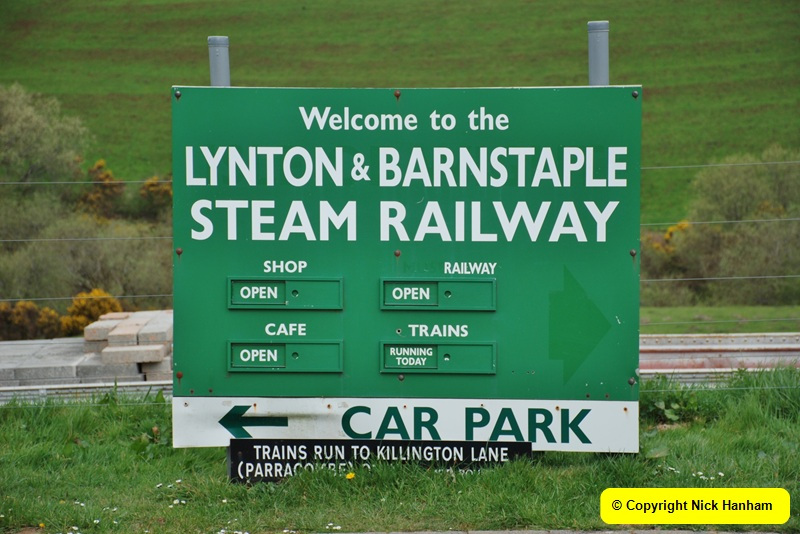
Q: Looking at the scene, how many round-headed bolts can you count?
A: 9